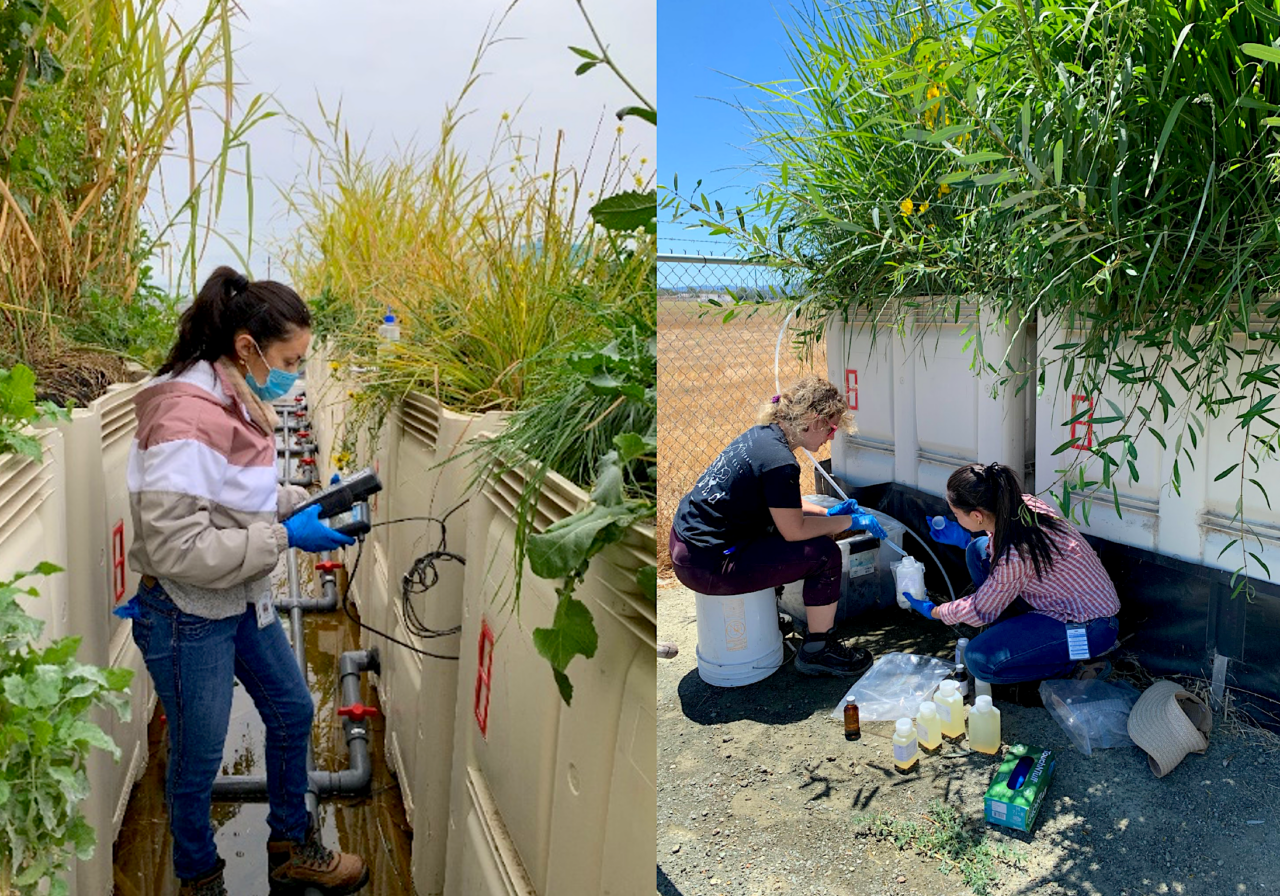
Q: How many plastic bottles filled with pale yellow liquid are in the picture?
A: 4